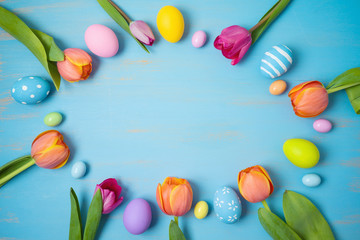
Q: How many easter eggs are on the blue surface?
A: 14